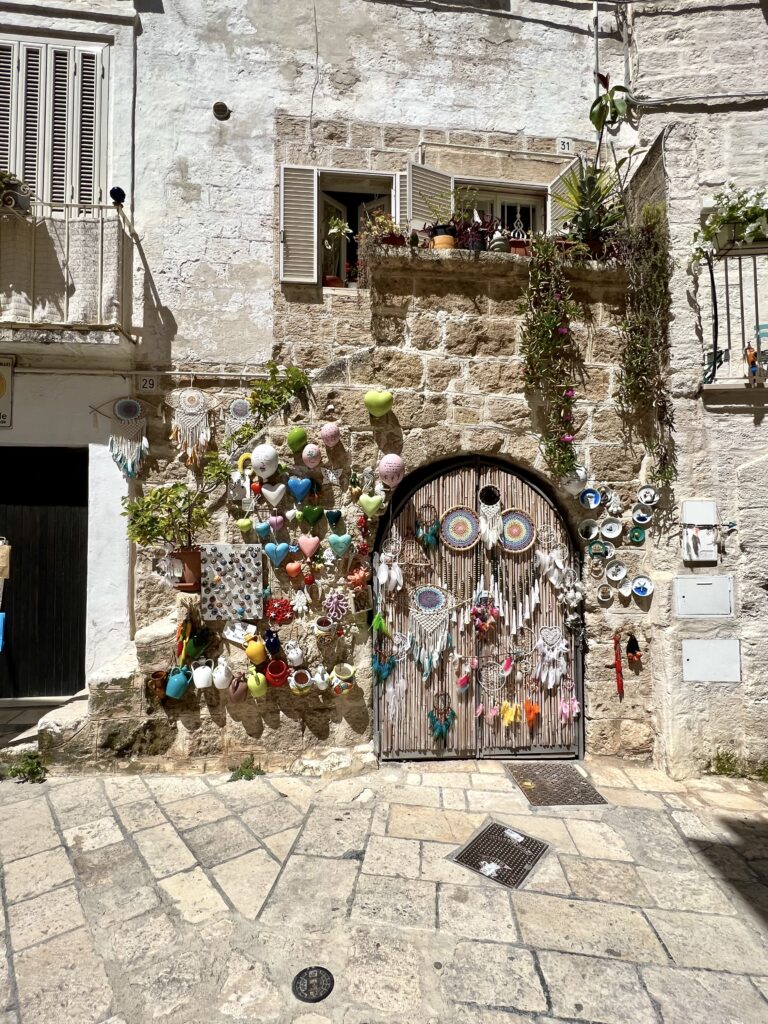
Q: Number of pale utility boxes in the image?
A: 3